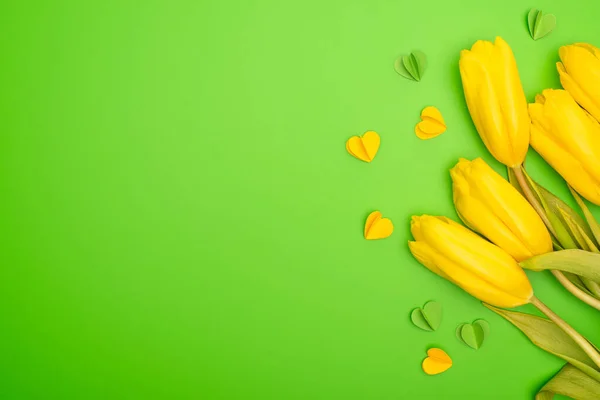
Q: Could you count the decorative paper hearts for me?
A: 8